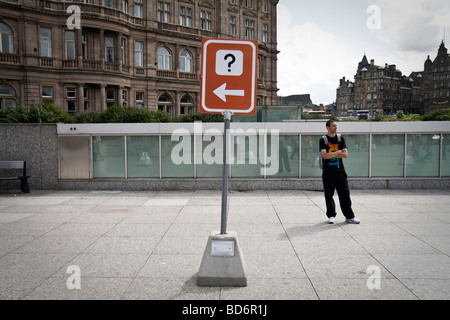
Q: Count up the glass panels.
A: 11